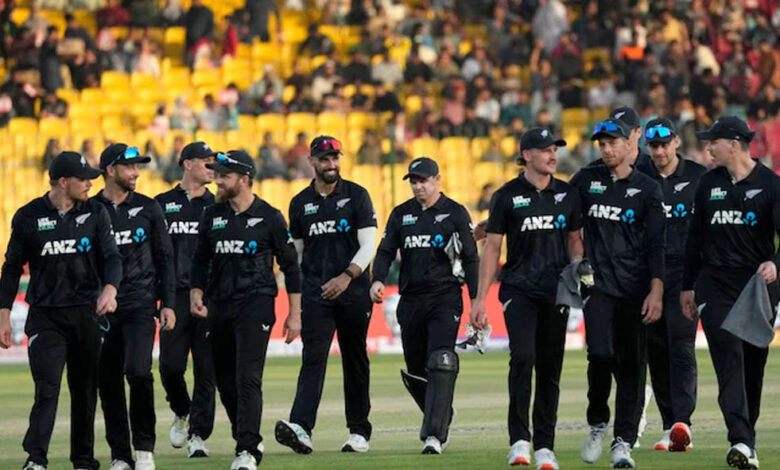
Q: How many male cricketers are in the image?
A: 11